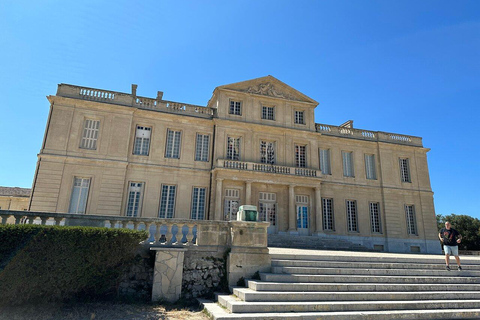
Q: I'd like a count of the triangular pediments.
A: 1